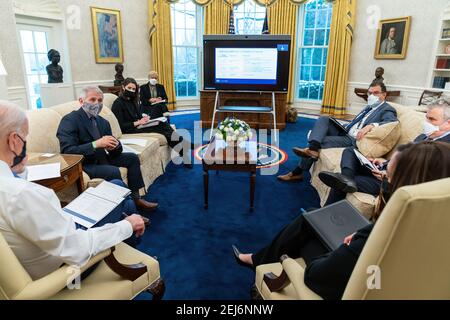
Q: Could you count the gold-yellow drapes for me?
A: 4